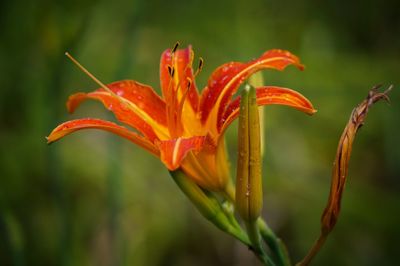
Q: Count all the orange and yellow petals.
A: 6